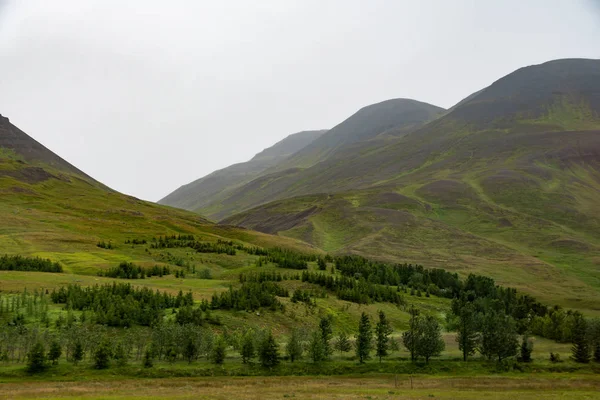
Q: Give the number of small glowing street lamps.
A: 0